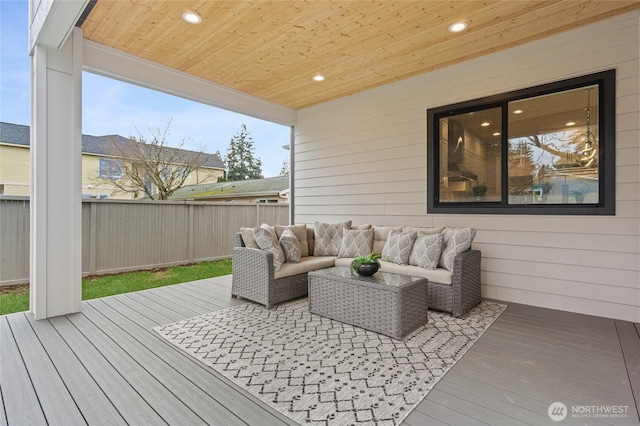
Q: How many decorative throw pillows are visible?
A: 7